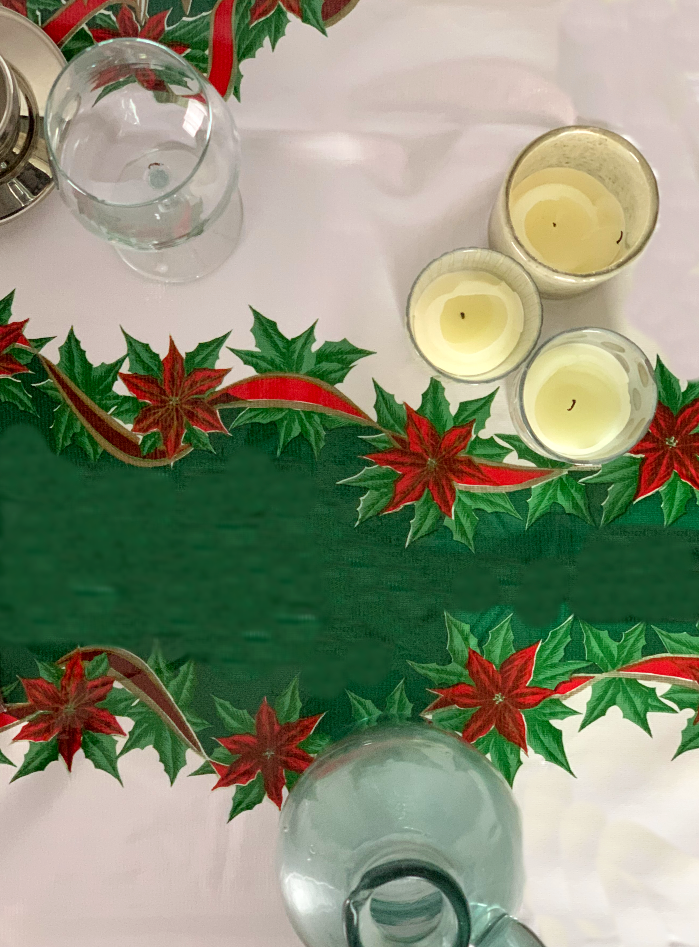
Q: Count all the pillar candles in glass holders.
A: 3